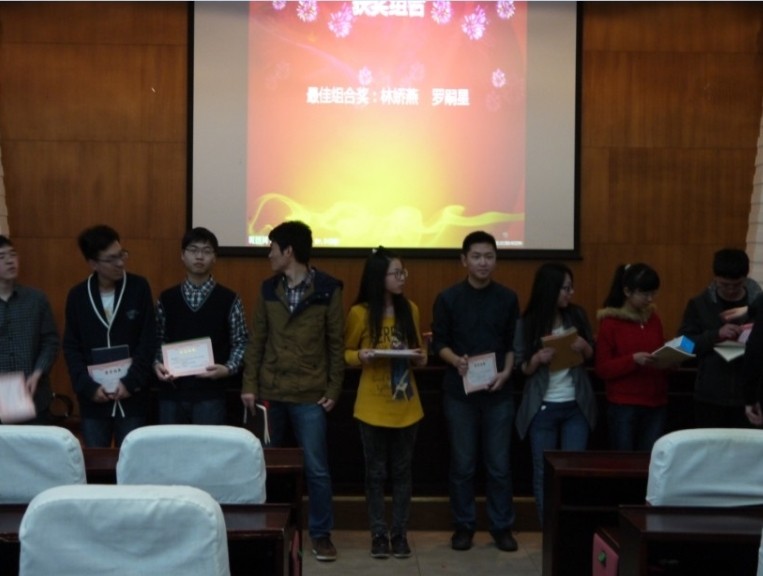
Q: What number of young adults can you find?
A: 9